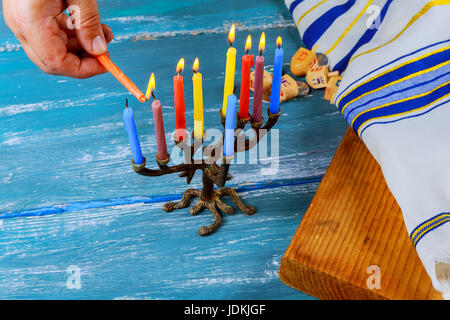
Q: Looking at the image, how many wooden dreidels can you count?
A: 5